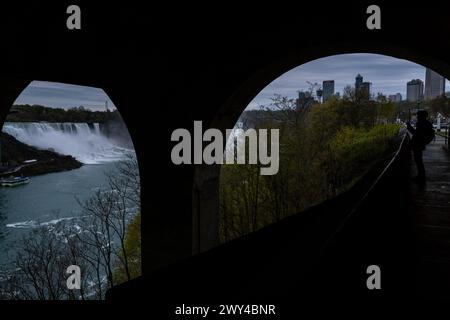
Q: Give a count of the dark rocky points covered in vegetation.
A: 1